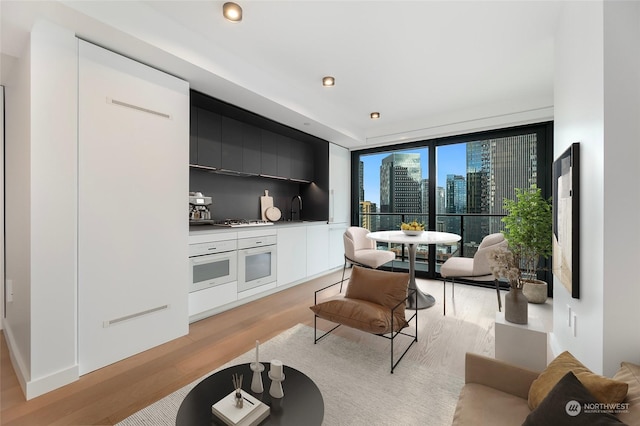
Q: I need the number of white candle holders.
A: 2